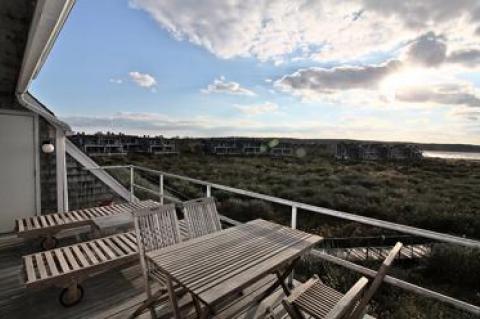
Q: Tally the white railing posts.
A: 4